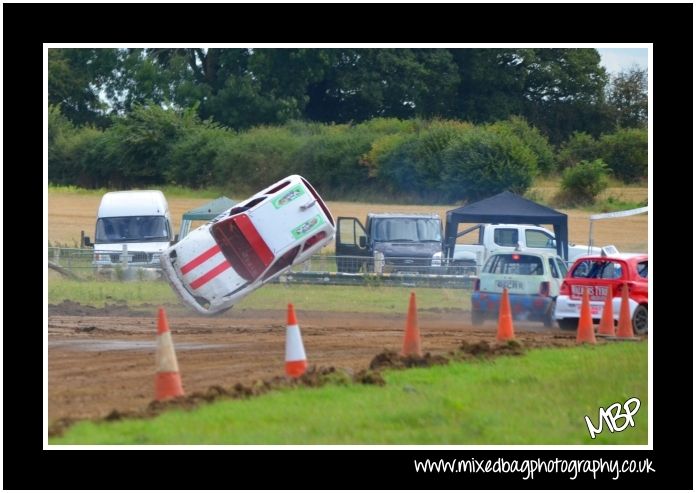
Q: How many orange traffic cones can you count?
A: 7